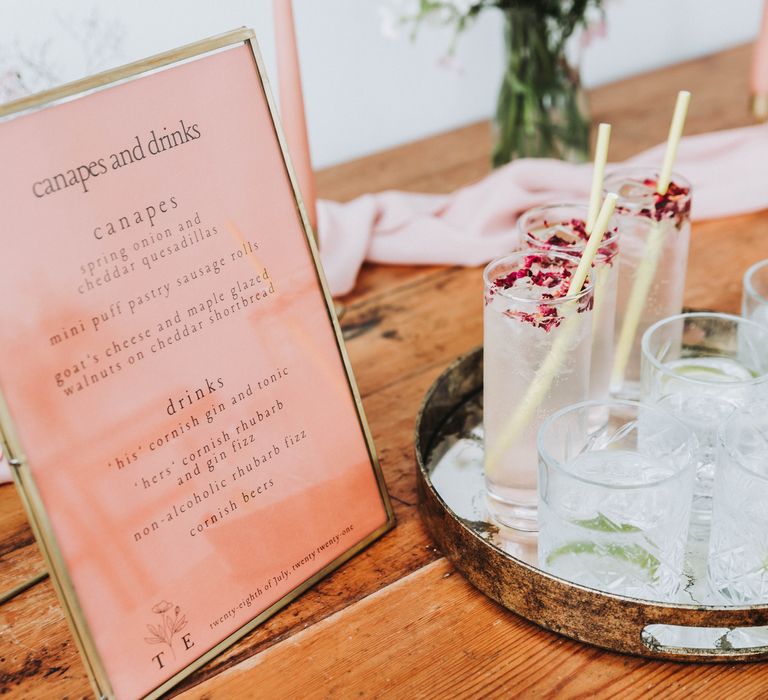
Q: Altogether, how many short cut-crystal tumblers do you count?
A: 4